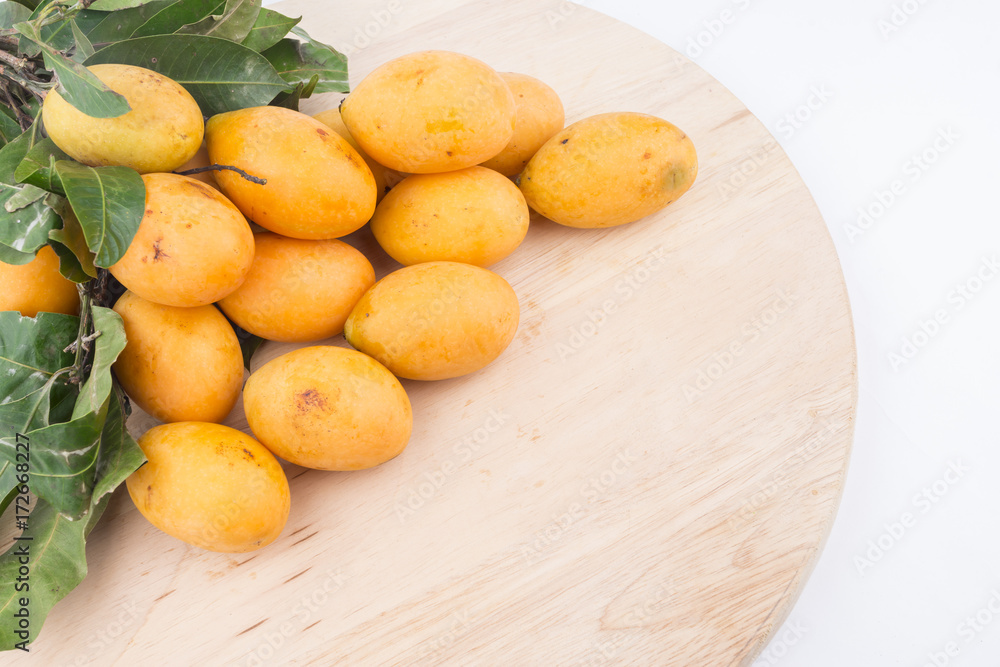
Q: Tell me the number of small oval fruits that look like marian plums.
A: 14